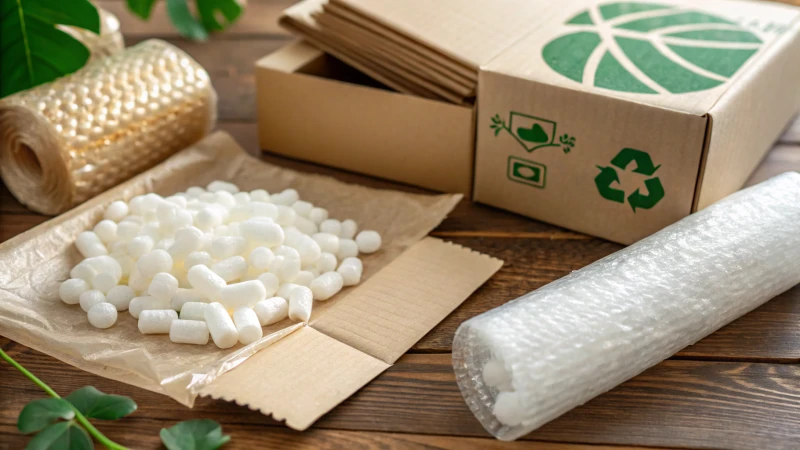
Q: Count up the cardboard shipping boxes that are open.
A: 1